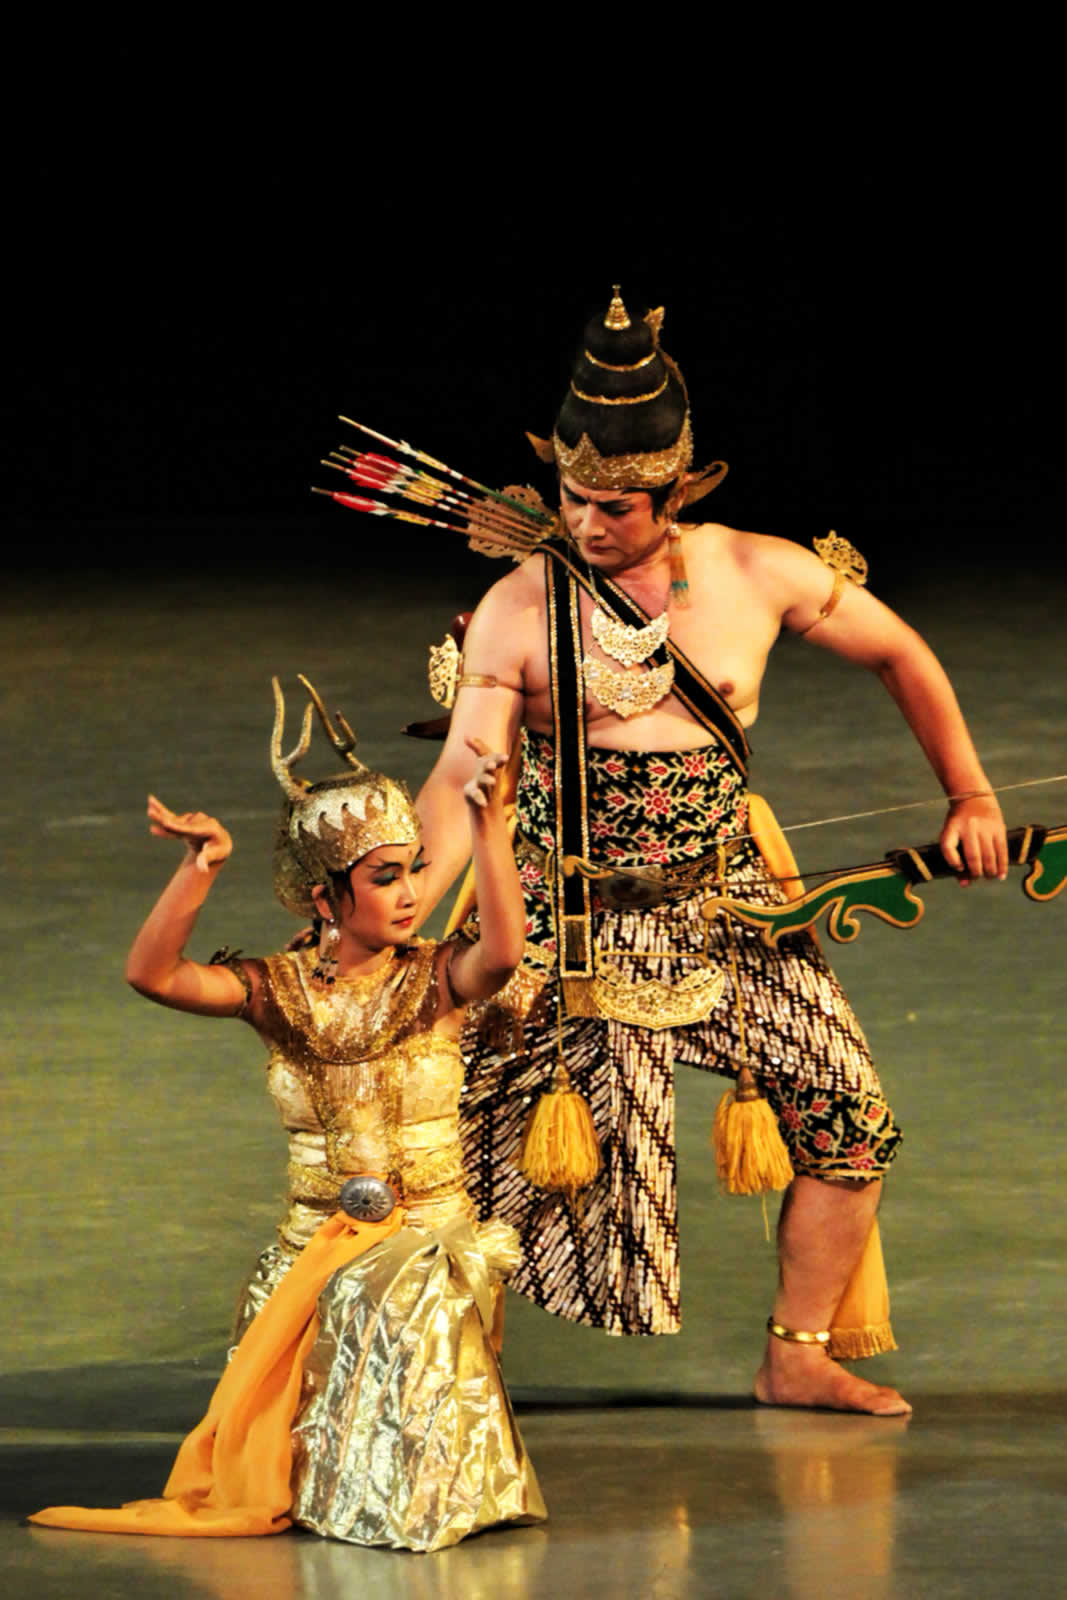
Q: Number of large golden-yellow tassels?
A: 2